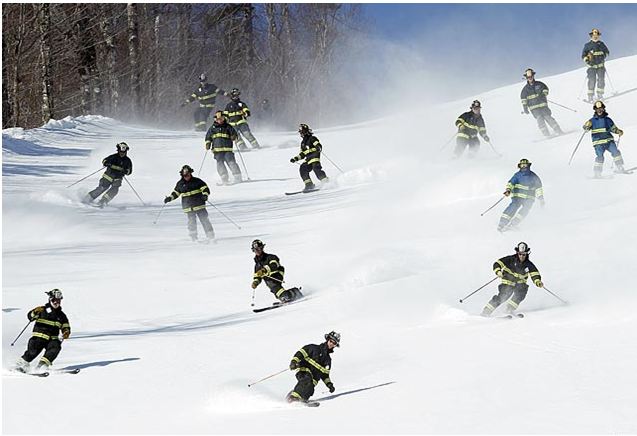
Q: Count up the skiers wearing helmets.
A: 15